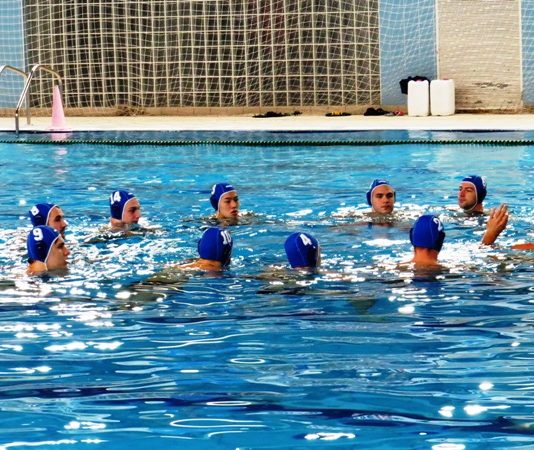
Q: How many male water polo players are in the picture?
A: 9